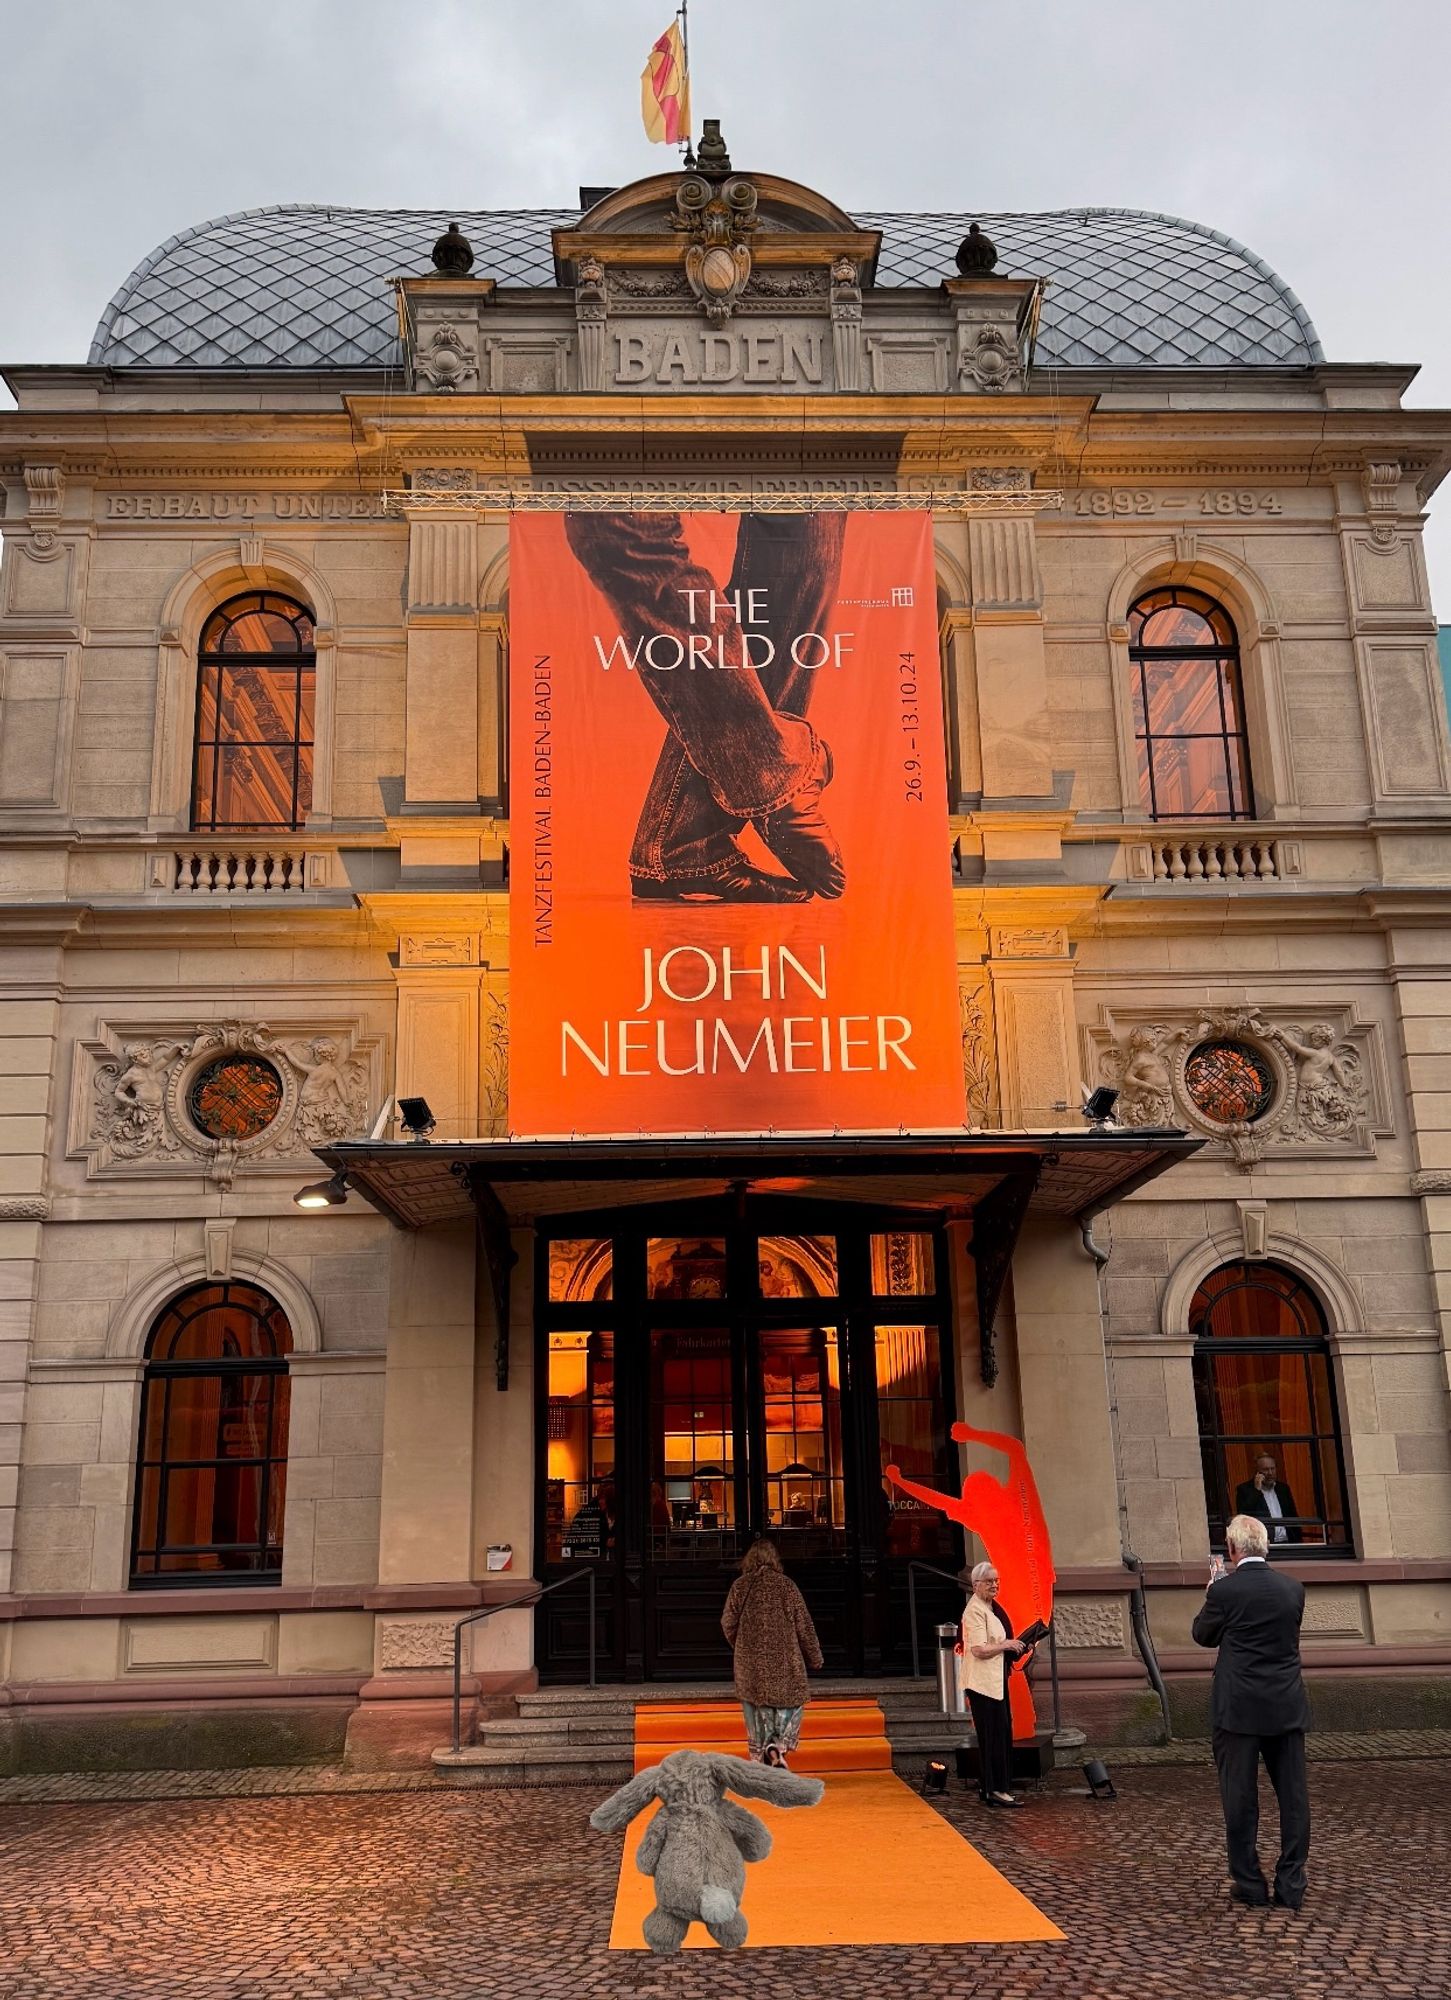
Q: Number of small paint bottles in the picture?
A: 0